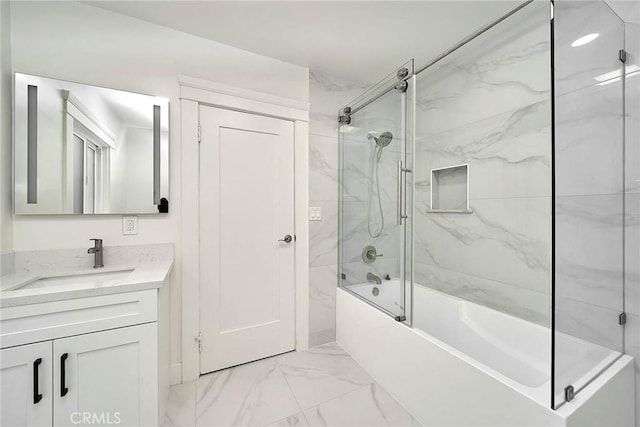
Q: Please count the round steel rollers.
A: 4